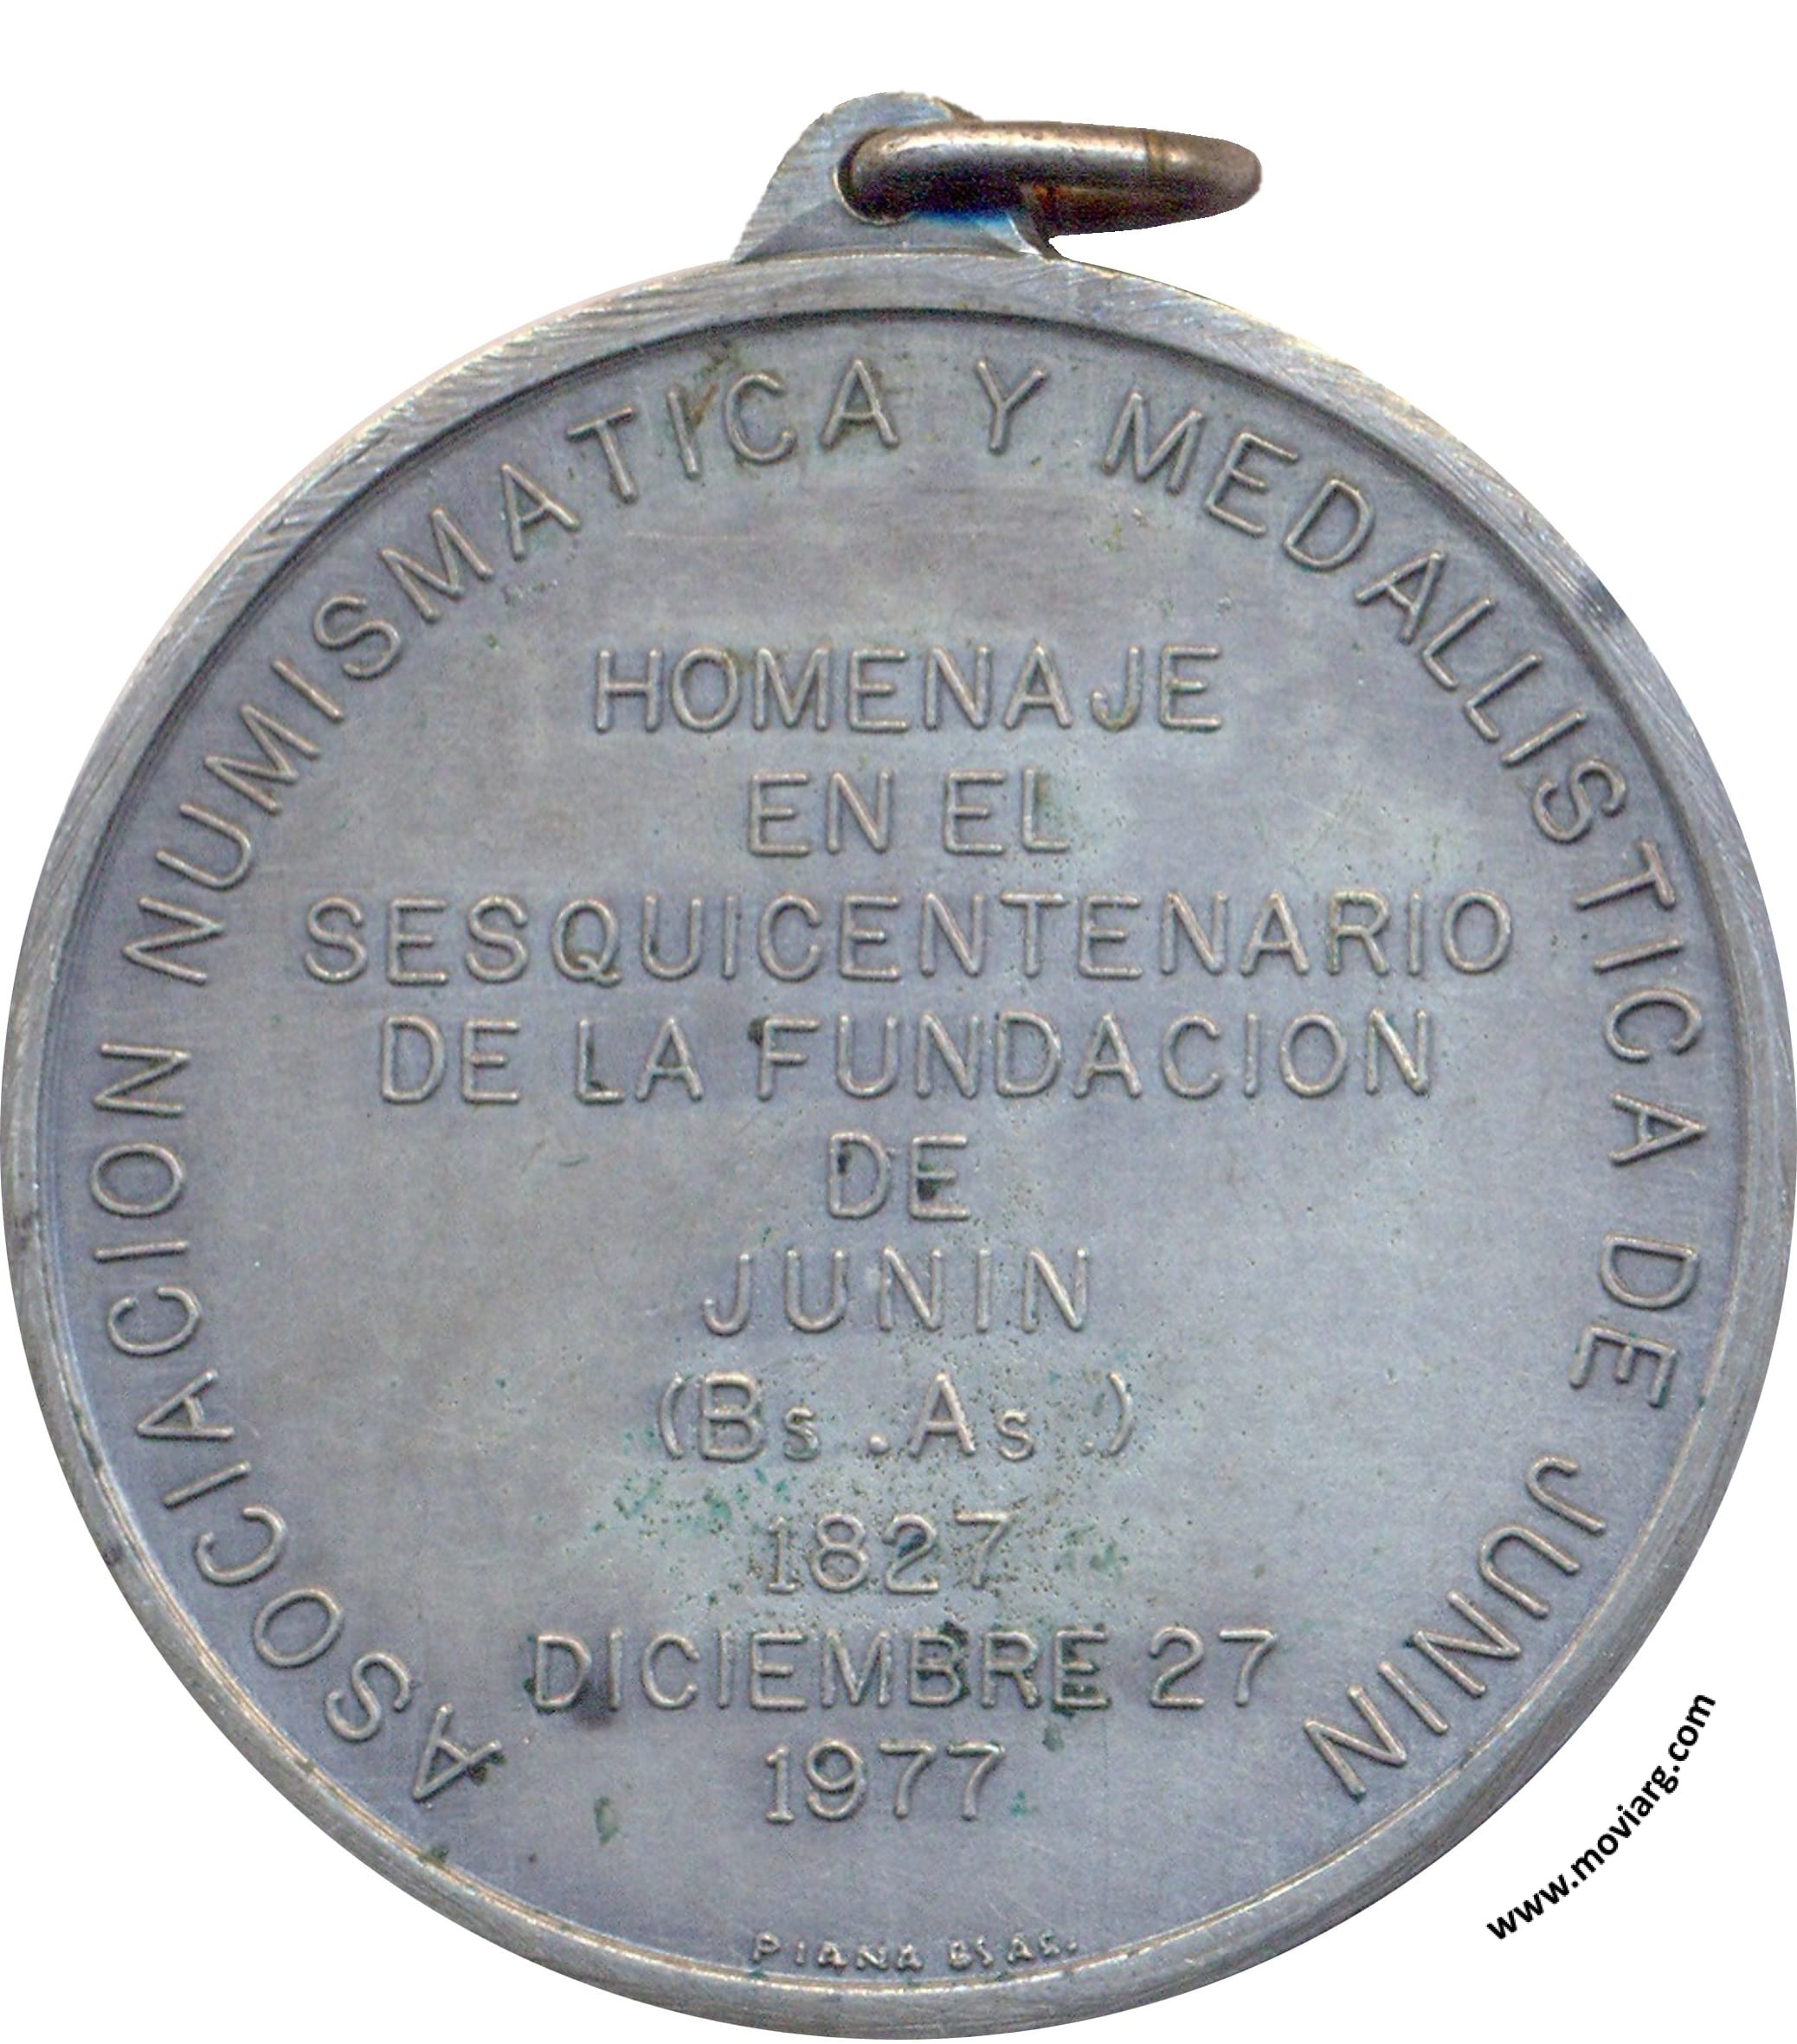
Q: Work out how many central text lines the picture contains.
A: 10